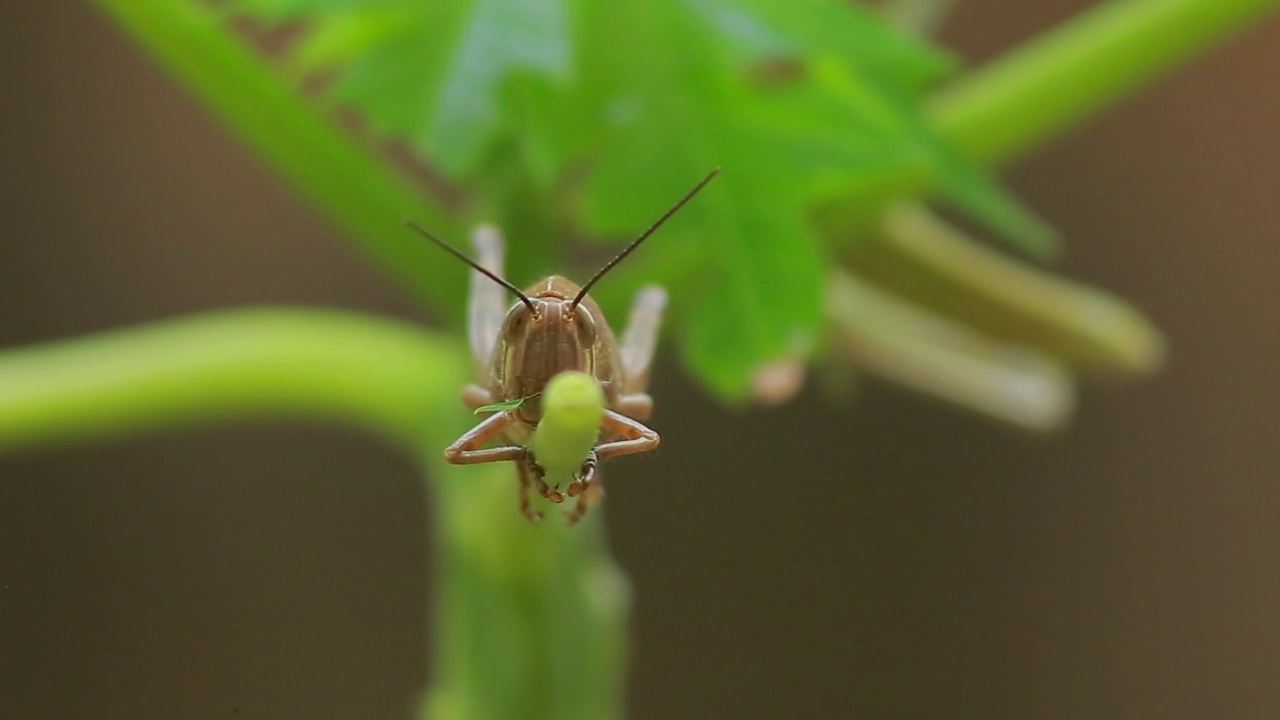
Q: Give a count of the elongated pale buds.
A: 2